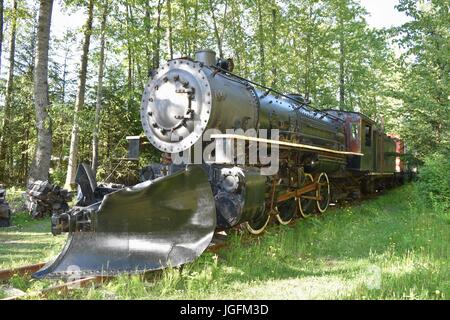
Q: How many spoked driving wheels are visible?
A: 4